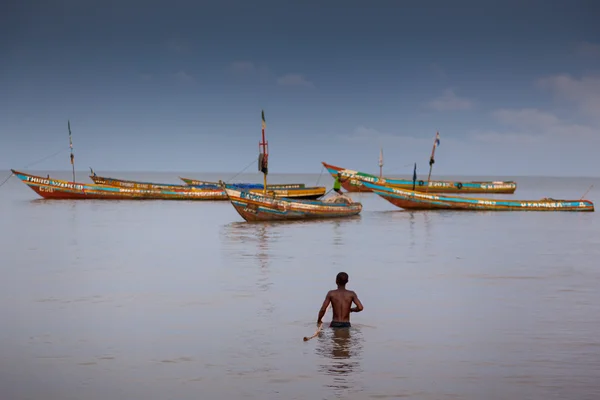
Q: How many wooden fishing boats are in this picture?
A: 6